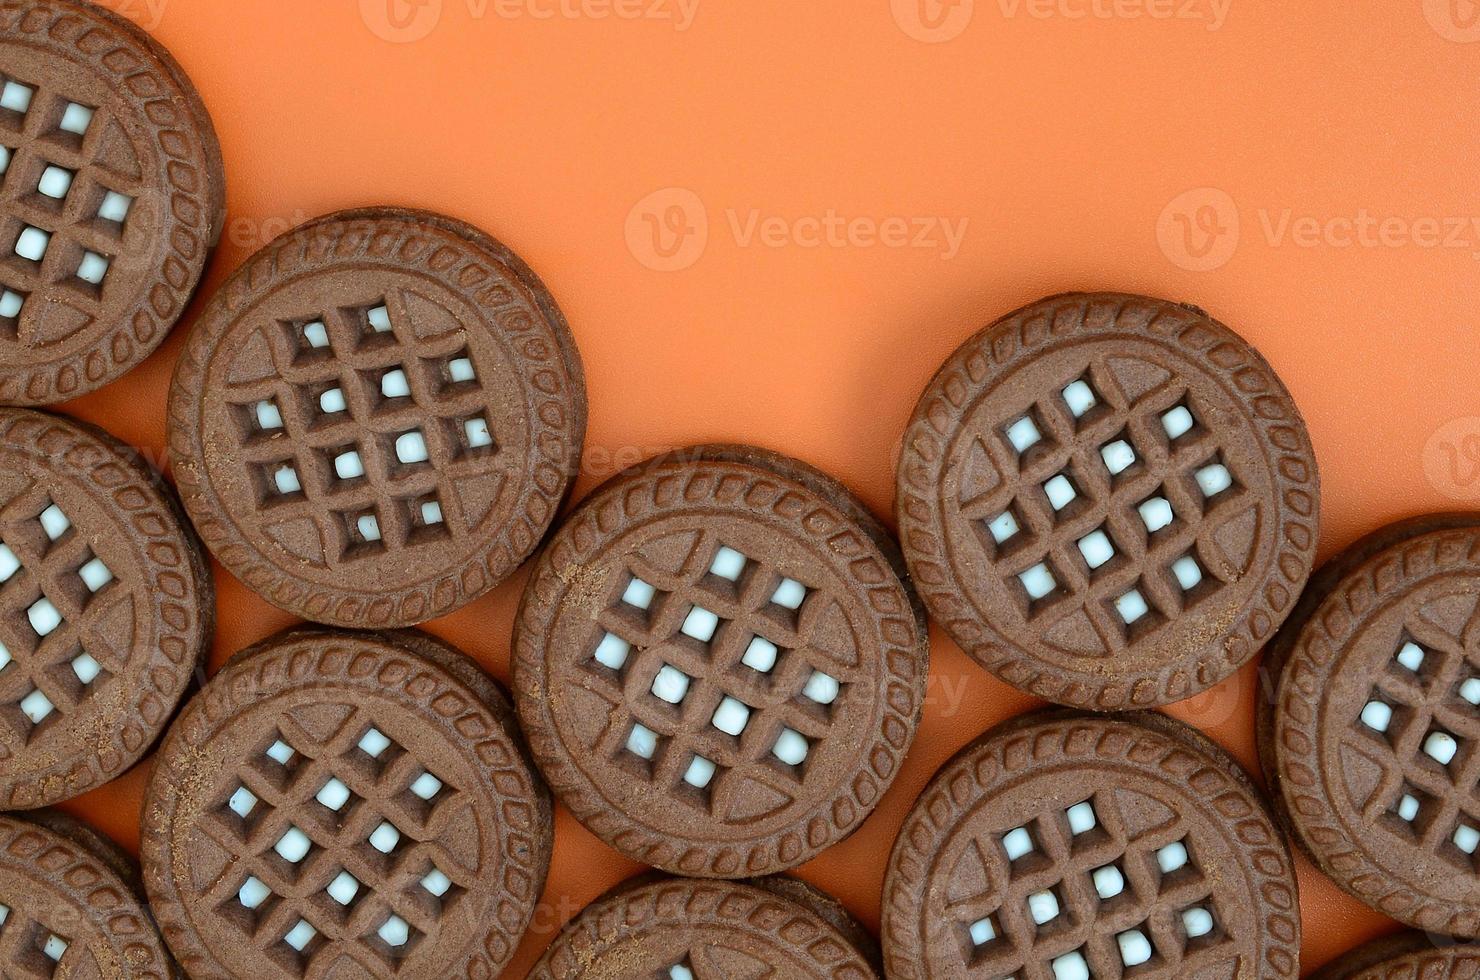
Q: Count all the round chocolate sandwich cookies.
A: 11